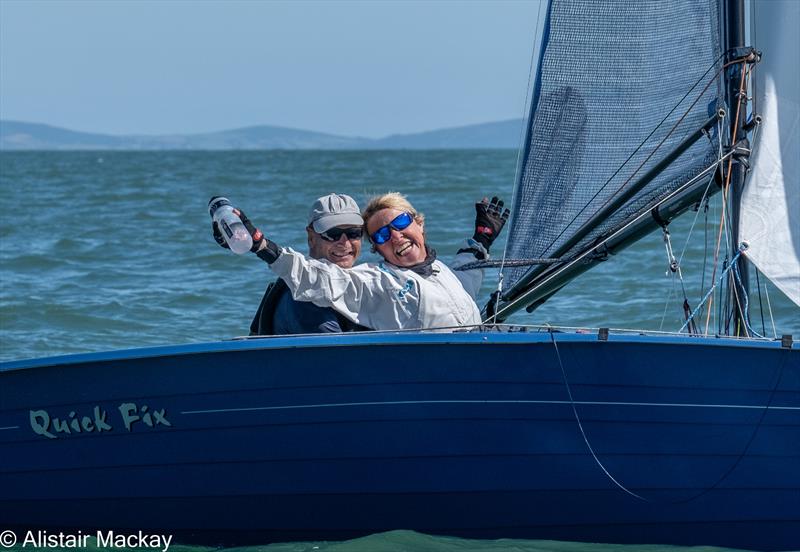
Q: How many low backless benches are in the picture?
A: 0